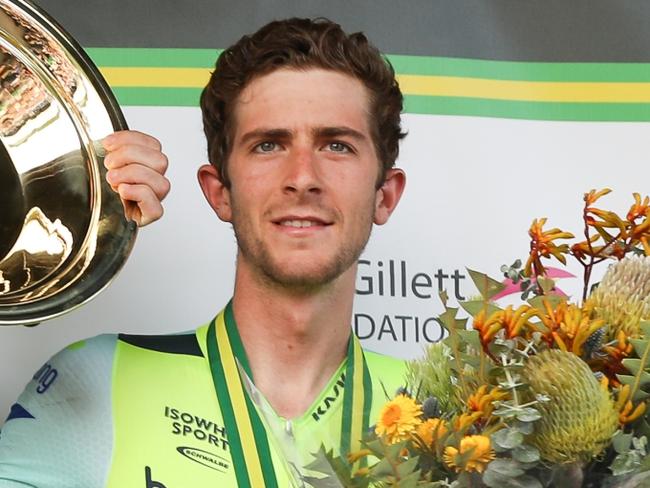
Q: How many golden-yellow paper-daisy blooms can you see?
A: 3